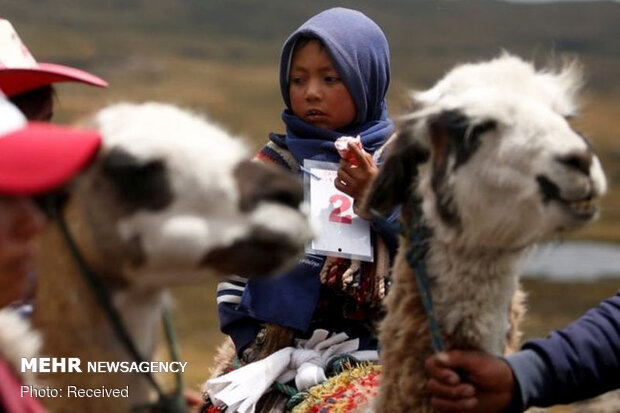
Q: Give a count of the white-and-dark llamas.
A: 2